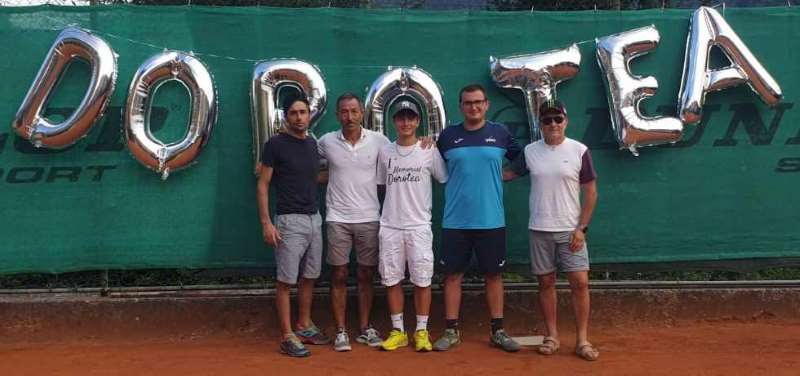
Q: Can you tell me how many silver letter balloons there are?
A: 7